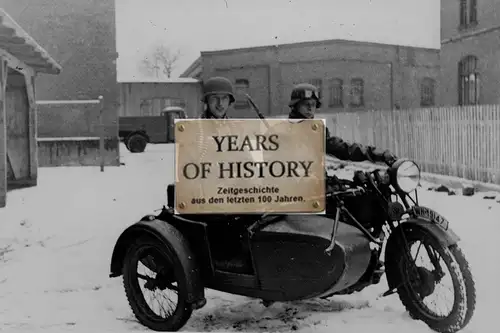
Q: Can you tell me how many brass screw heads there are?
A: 4